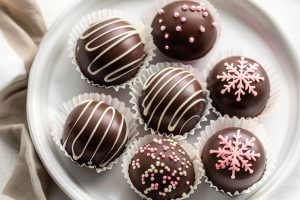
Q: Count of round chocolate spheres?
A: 7